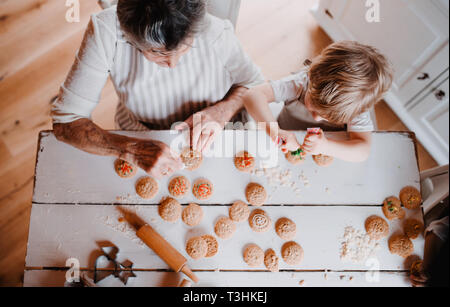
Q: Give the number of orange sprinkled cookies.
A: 4